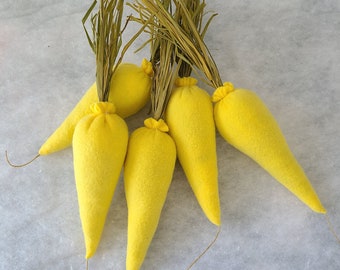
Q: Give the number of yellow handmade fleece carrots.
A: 5